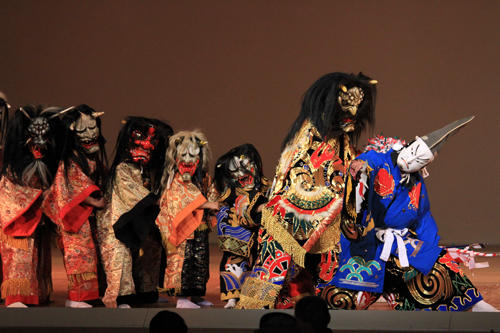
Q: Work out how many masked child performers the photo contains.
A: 5